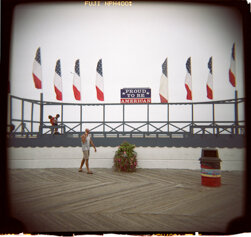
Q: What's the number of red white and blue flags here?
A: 8